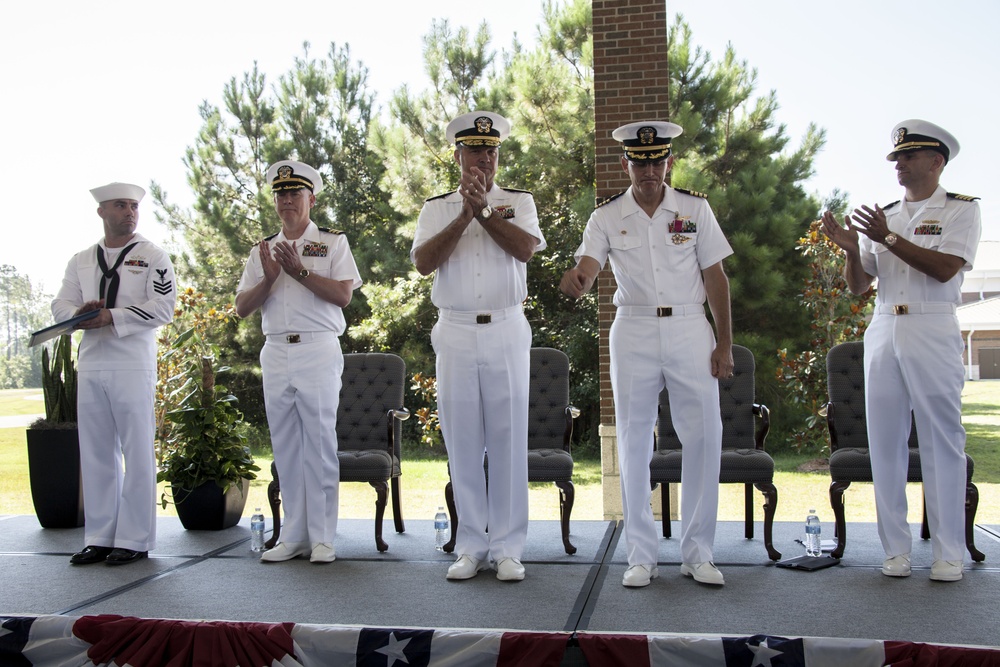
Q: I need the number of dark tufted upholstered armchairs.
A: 4